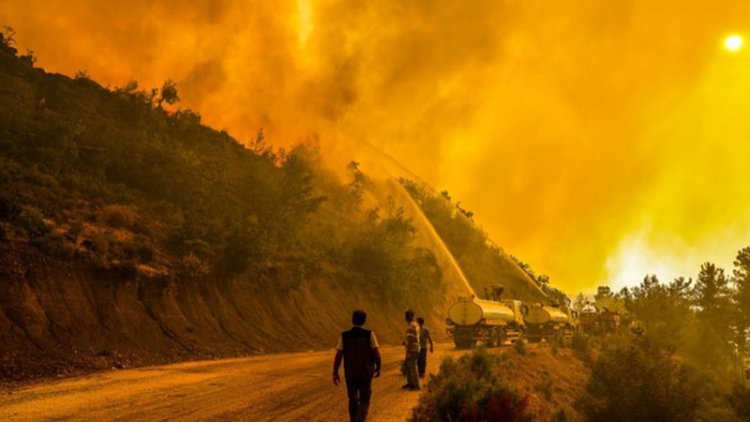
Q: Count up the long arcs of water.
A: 2